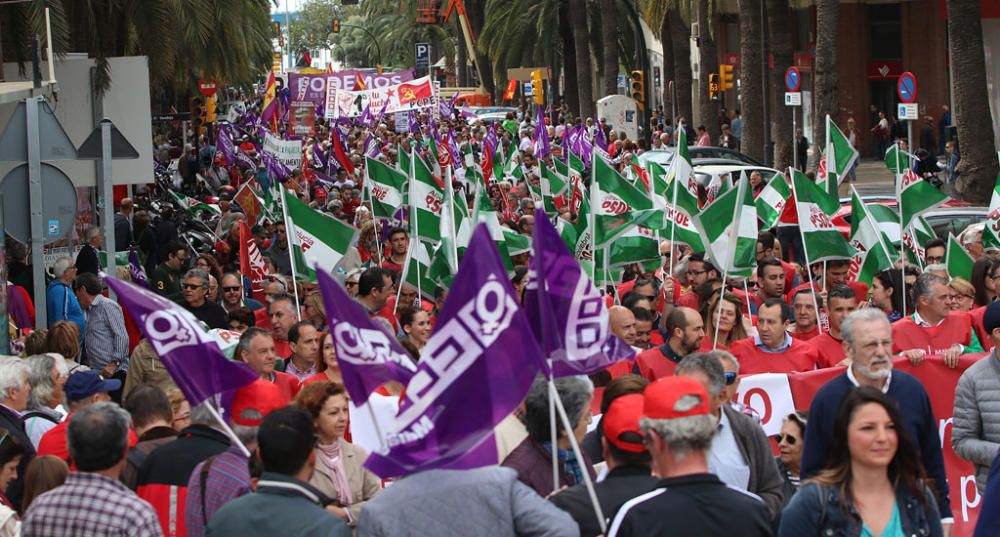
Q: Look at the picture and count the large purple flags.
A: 4